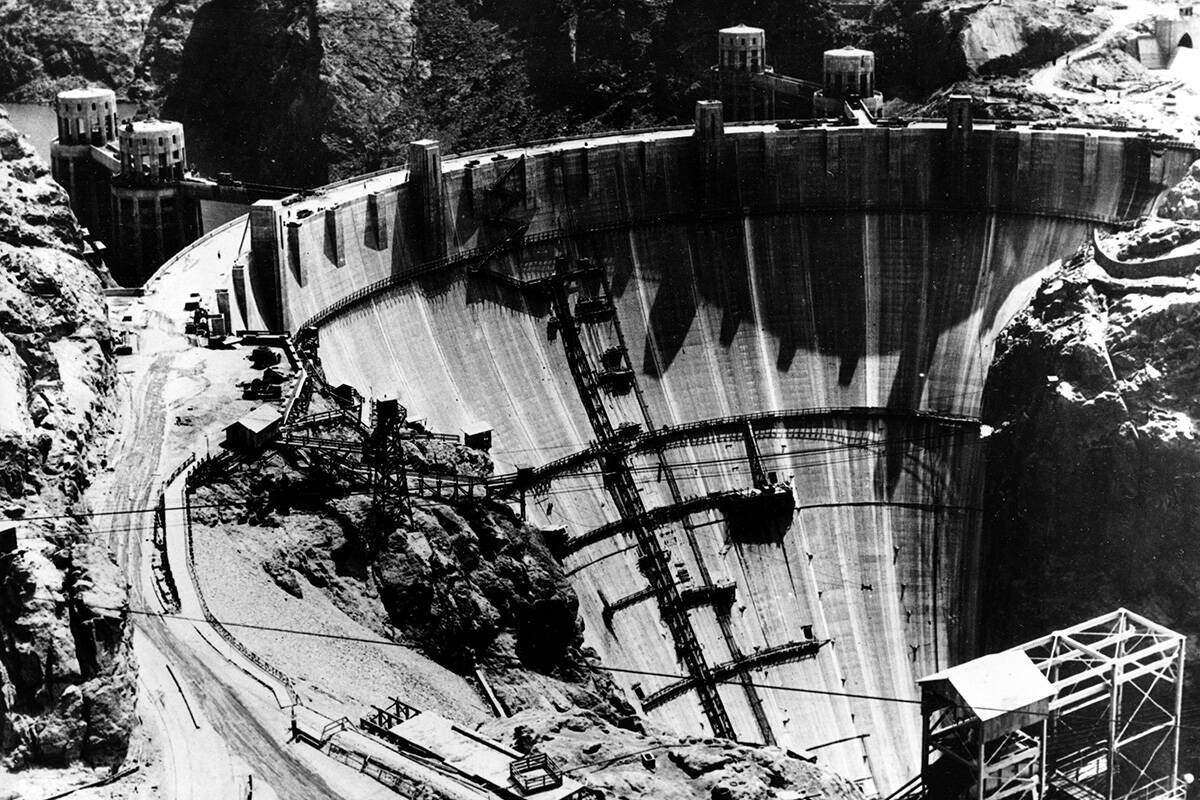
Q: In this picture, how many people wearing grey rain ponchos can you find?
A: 0